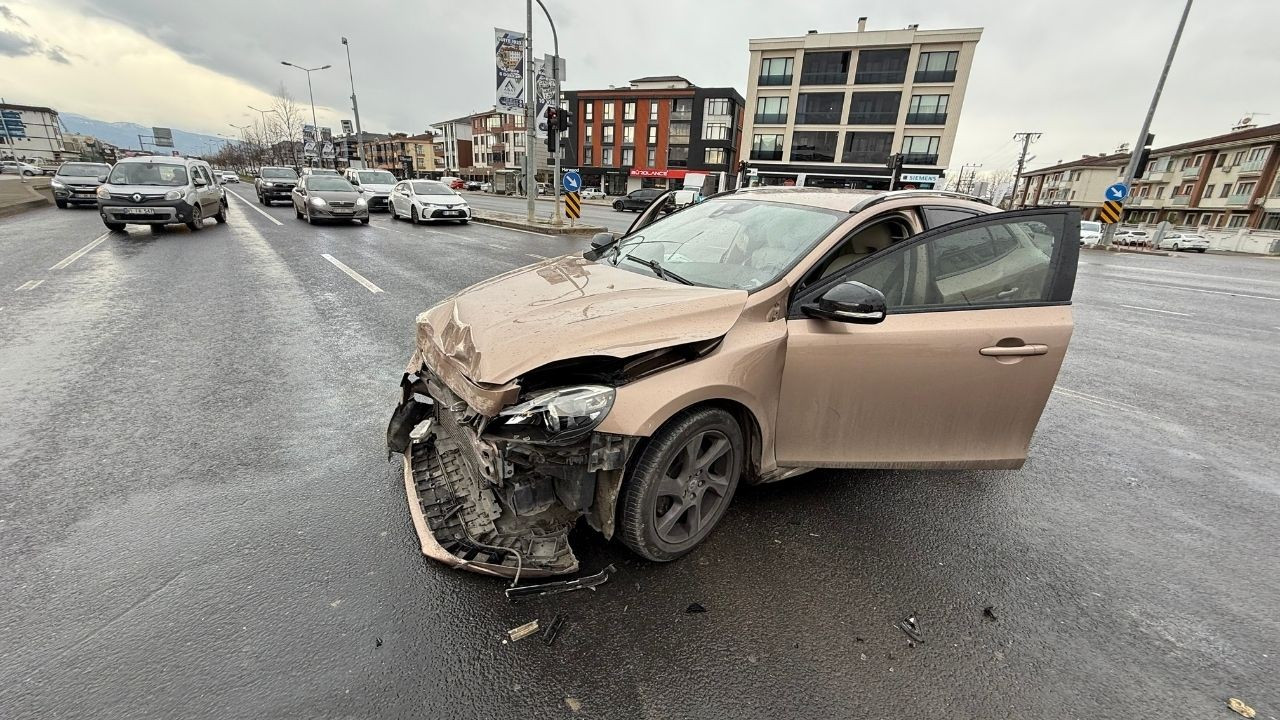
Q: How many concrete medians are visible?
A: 2